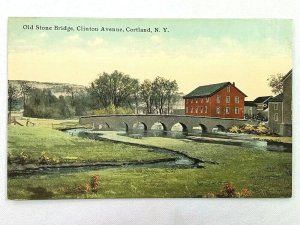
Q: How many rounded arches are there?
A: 7